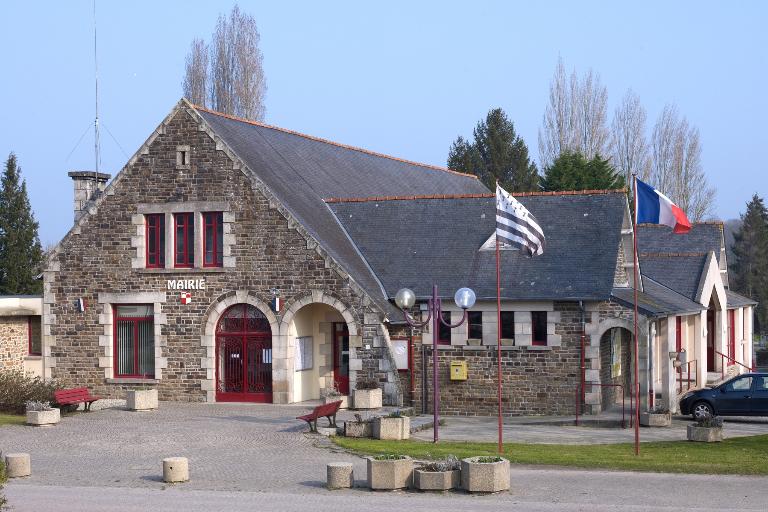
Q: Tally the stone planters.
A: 11